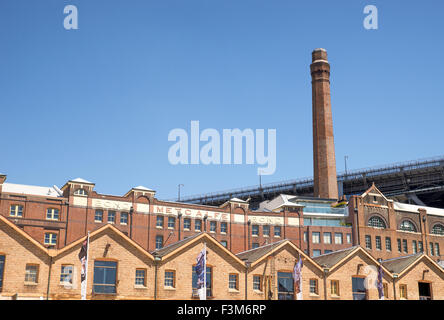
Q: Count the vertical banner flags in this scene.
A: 4